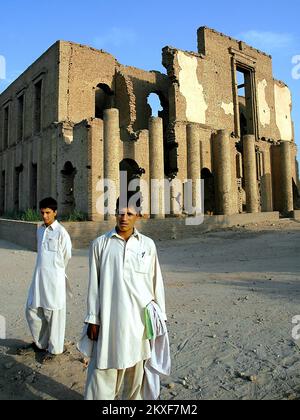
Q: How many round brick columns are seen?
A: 6